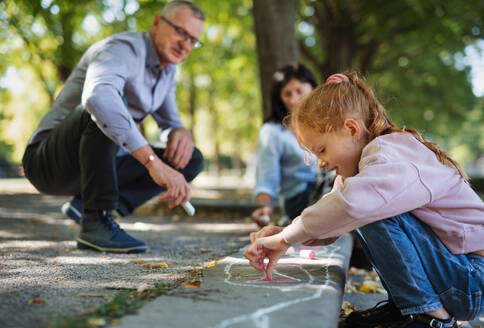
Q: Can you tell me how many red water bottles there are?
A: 0